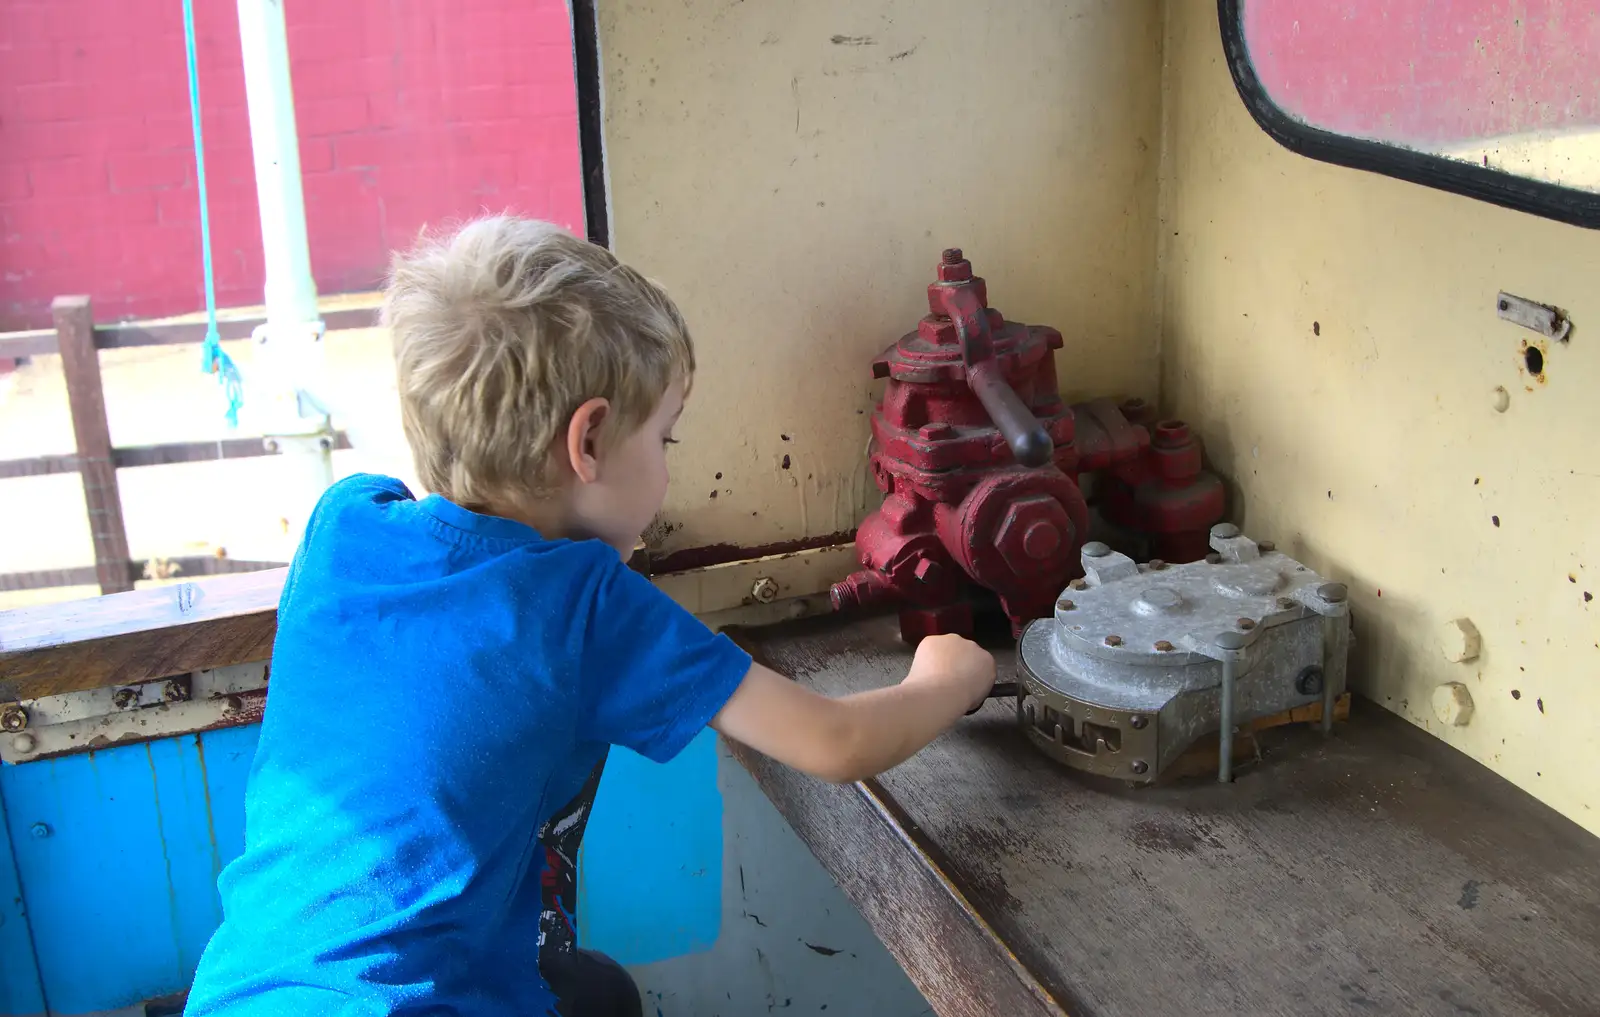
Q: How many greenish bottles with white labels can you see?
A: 0